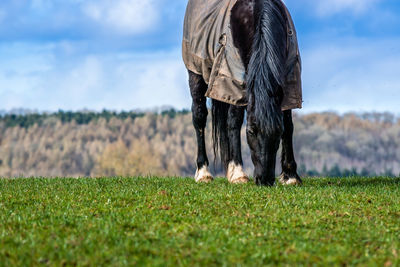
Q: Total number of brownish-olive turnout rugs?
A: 1